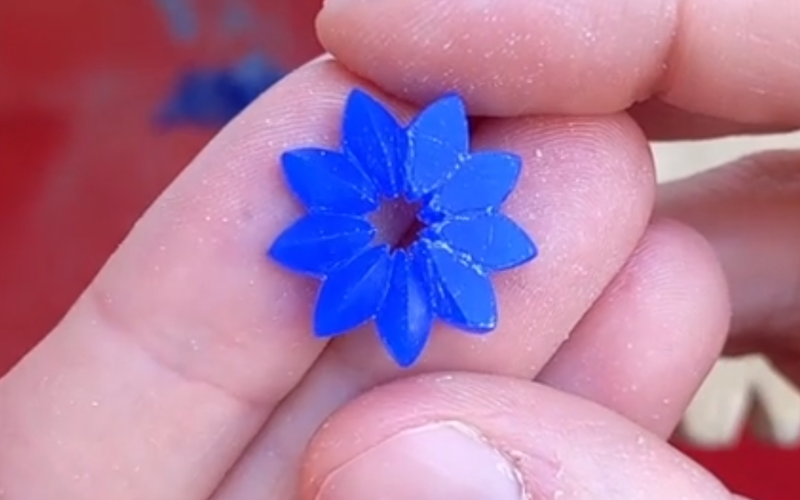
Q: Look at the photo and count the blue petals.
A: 9